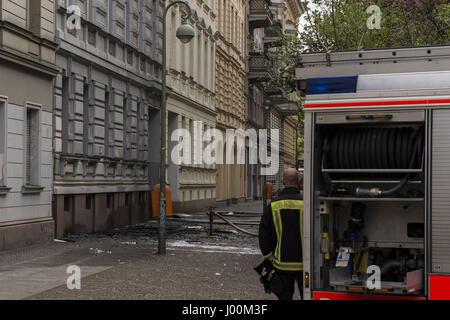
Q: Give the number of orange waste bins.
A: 2